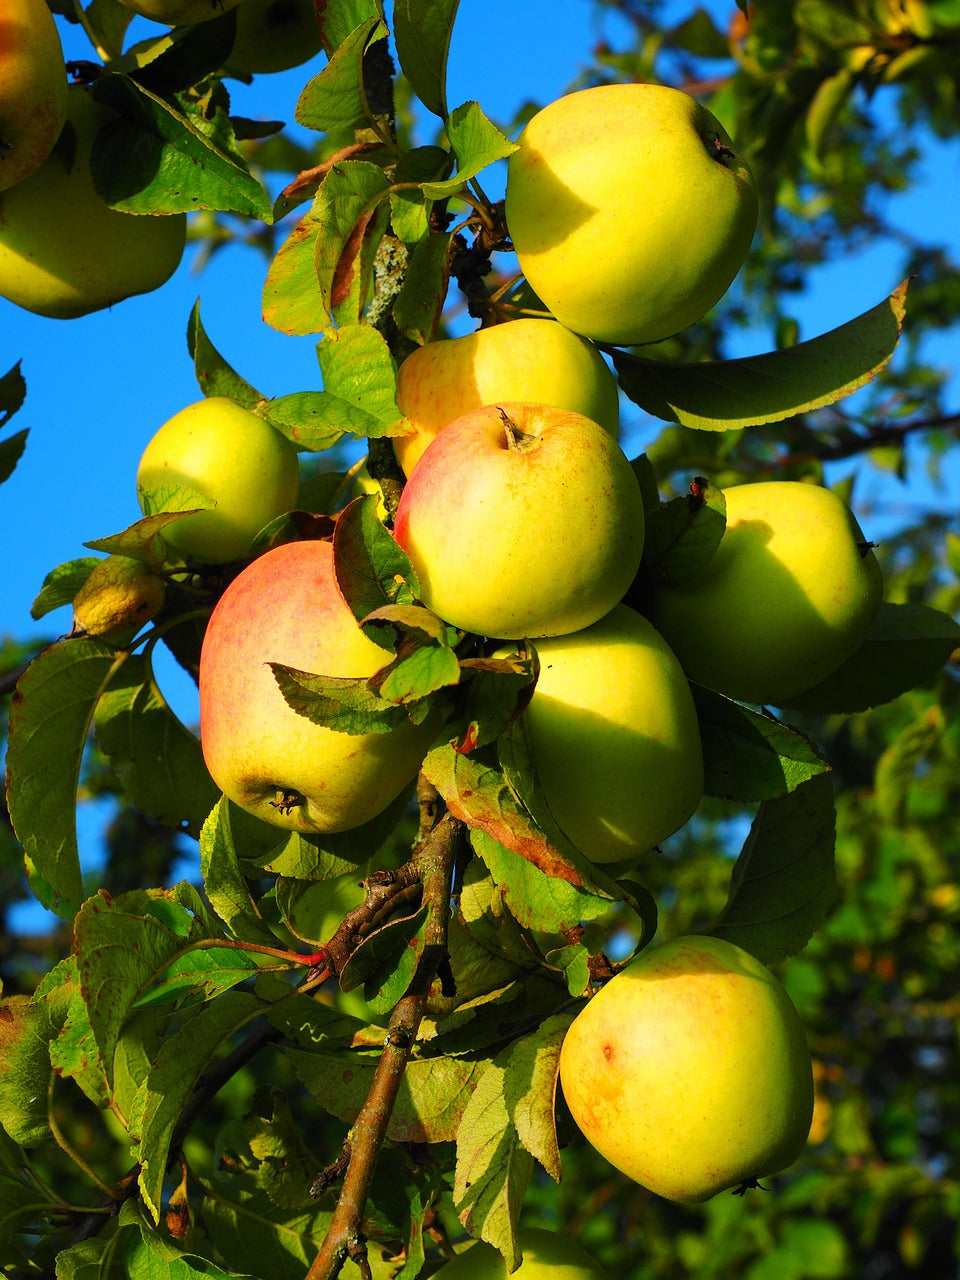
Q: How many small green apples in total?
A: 1